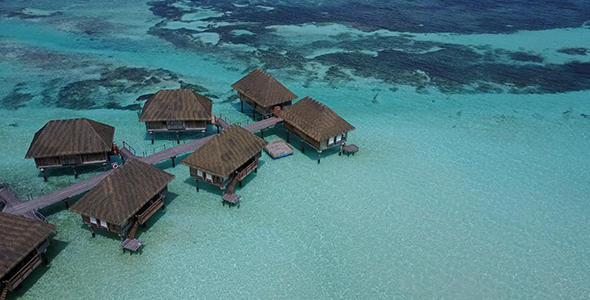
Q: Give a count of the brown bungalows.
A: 7